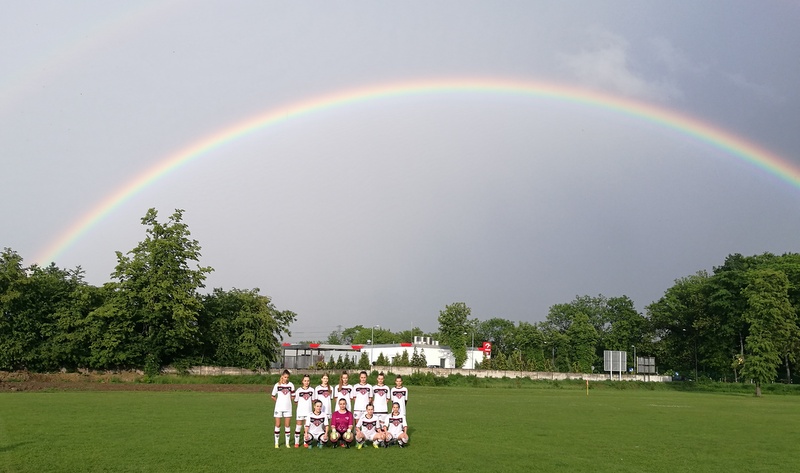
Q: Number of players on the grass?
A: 11